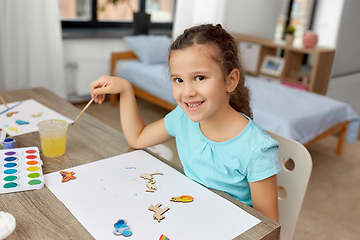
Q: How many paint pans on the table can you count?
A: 12